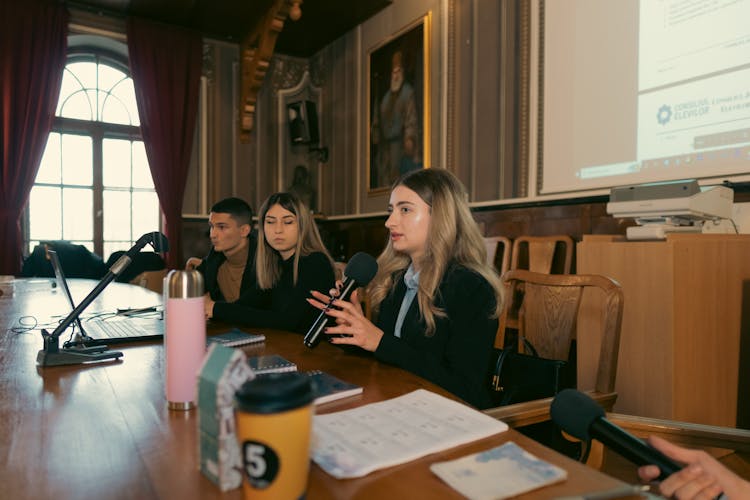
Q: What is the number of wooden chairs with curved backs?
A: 3